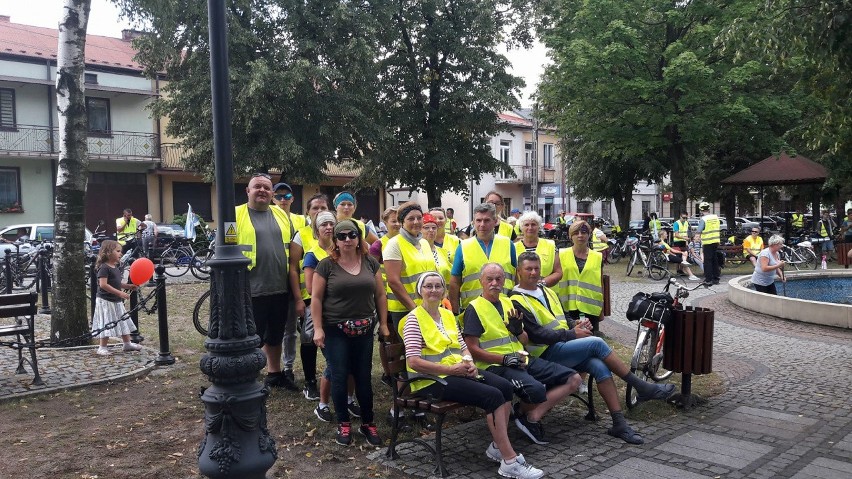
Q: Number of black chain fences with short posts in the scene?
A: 1